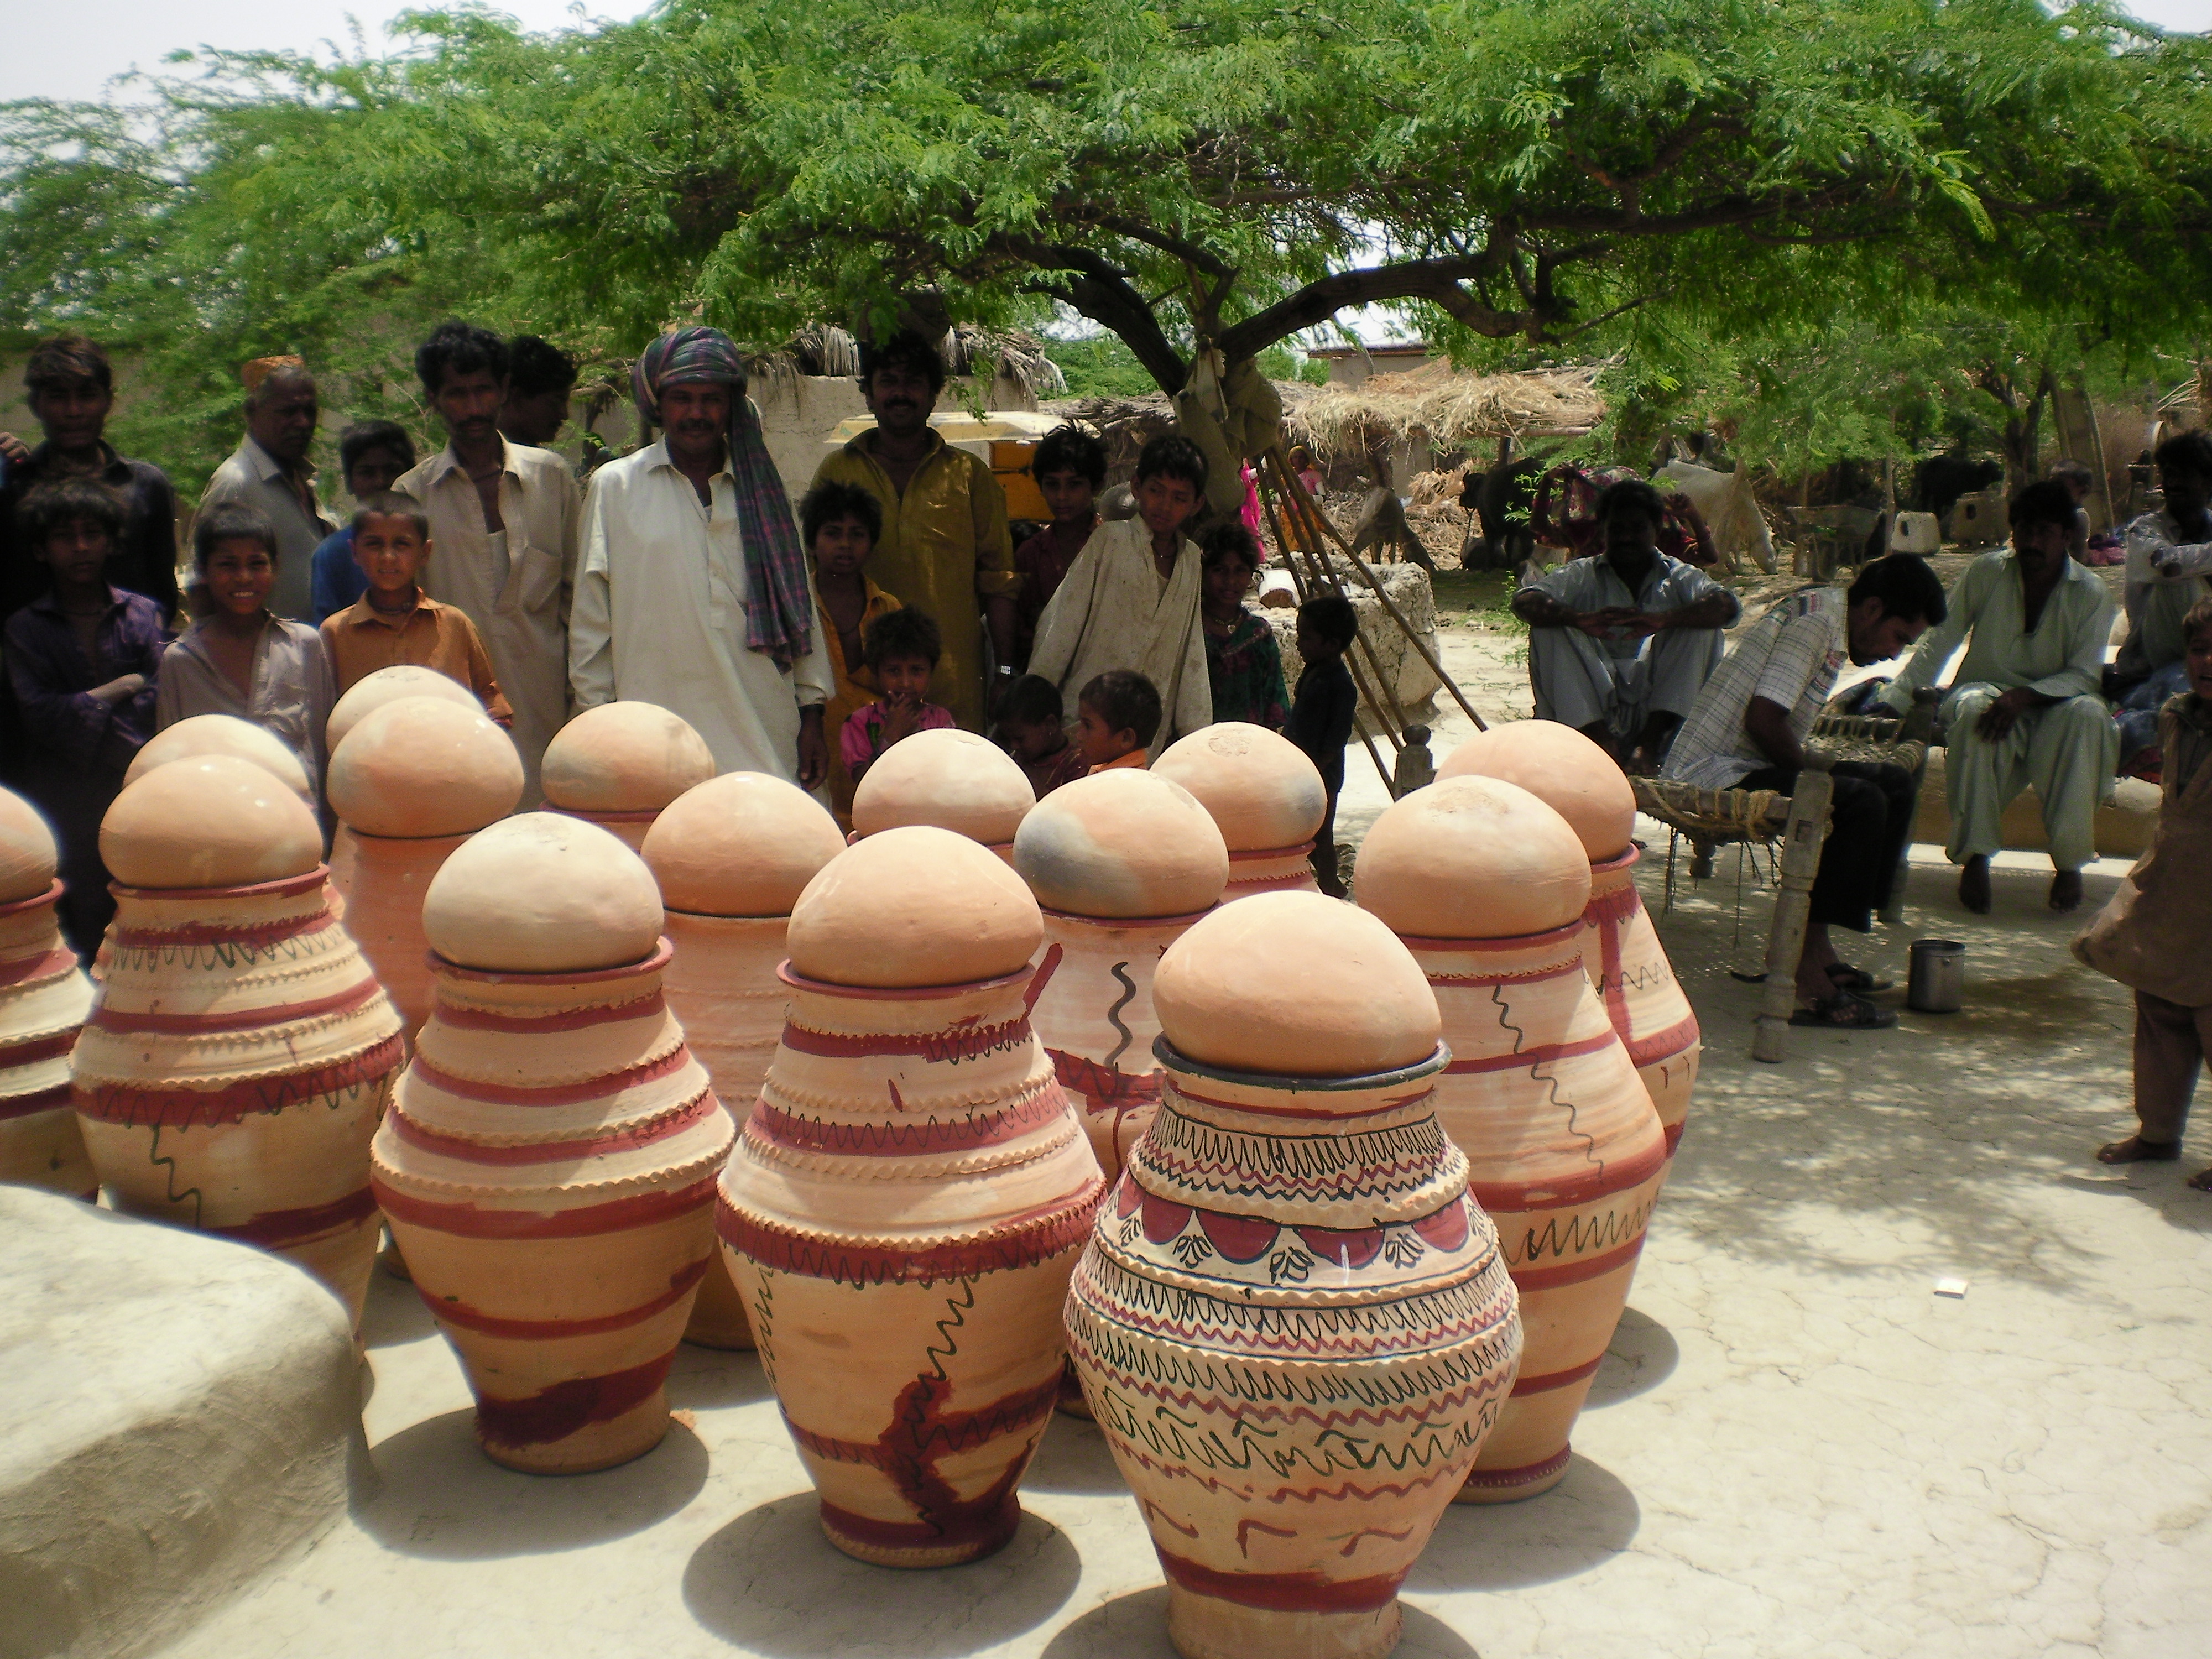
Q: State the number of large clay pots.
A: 15